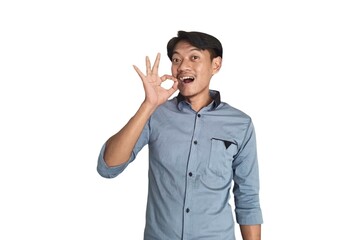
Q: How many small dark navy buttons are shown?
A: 4